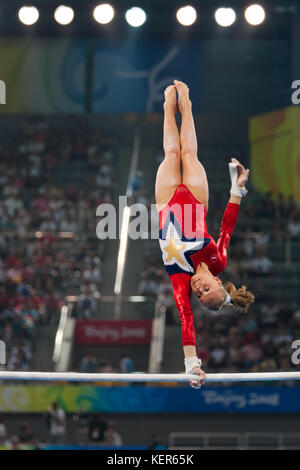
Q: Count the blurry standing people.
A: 1